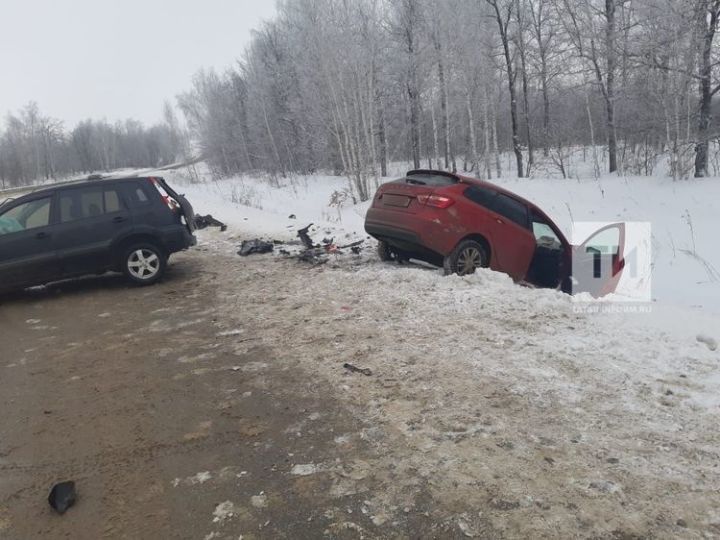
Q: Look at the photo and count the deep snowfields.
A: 1